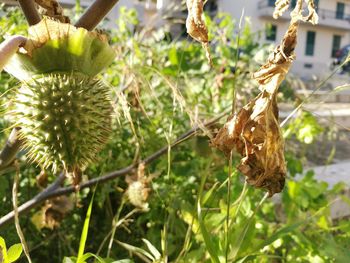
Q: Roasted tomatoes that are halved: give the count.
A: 0